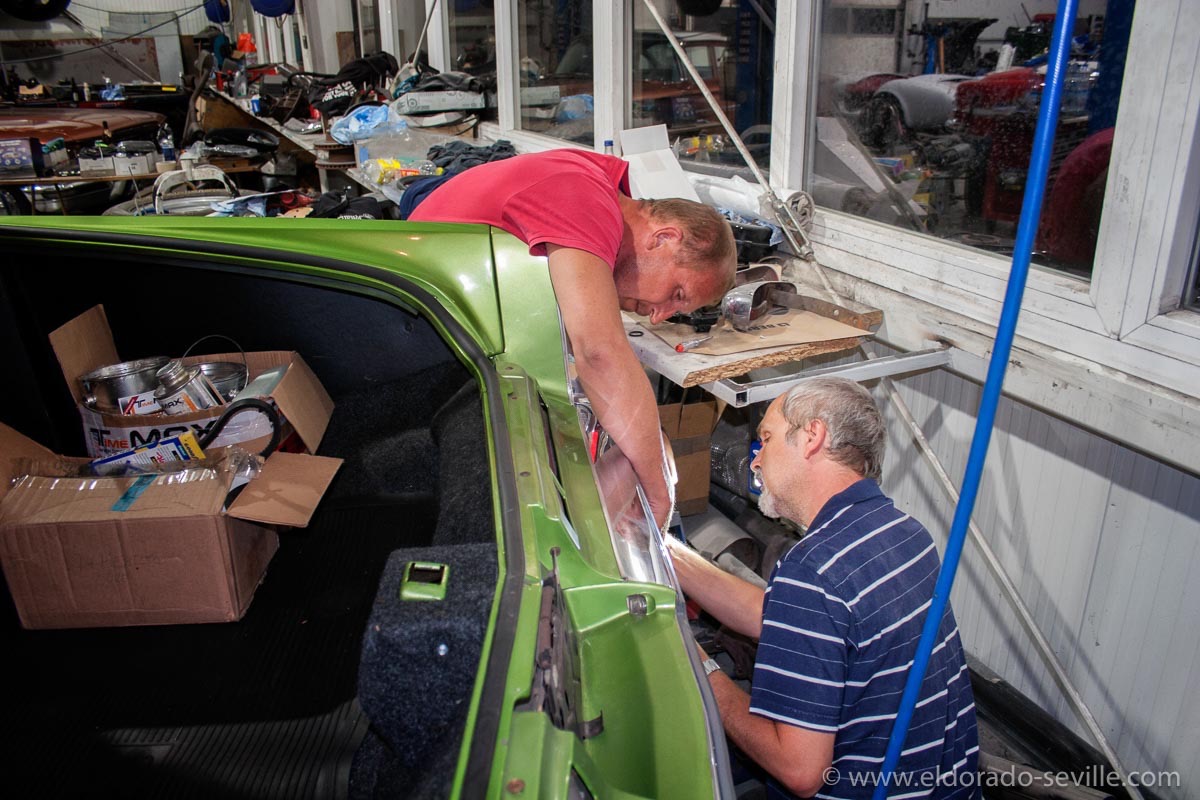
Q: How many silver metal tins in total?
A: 3